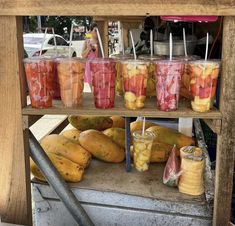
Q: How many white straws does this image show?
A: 11